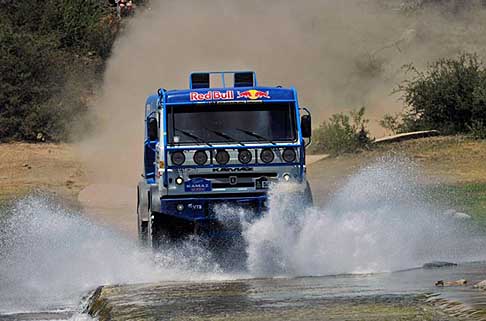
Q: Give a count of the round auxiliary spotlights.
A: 6